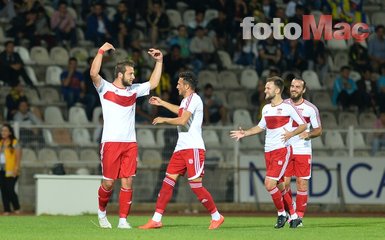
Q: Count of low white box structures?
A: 1